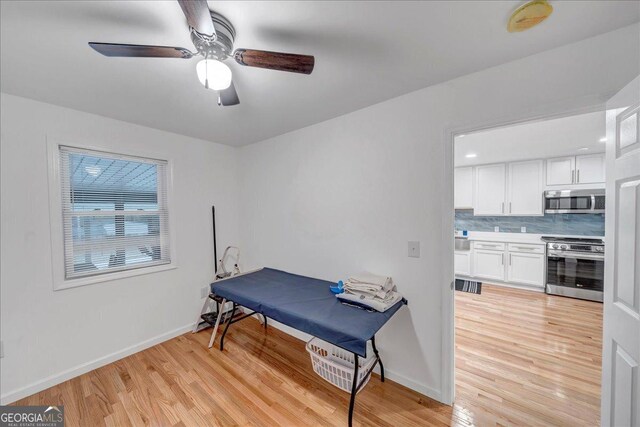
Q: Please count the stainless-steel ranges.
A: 1